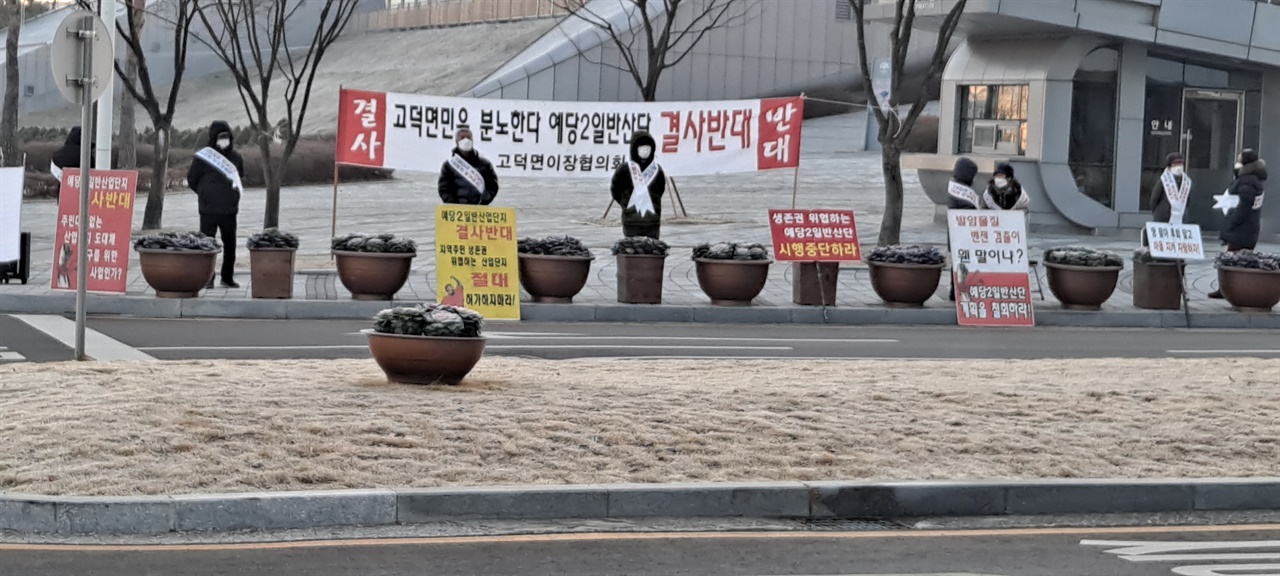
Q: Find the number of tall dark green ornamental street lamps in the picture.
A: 0